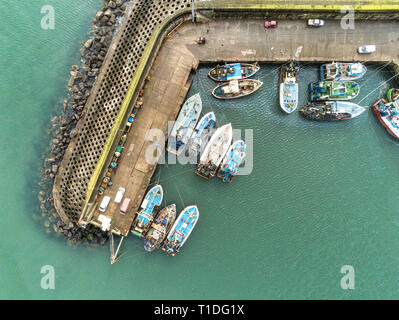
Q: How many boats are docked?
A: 15